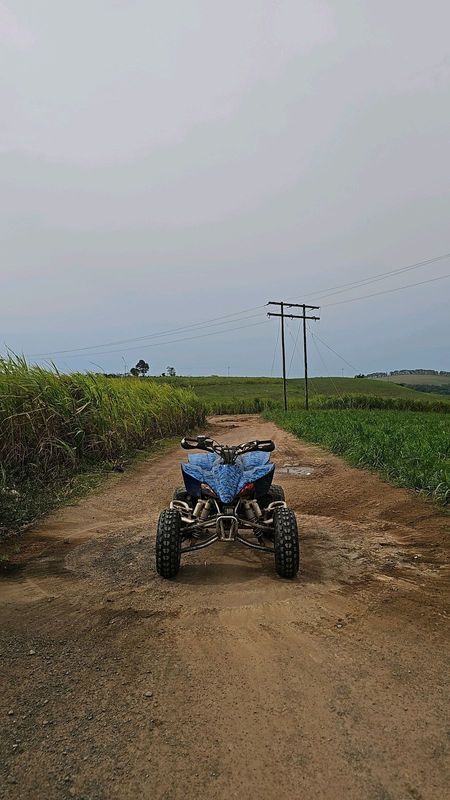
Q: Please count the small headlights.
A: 2